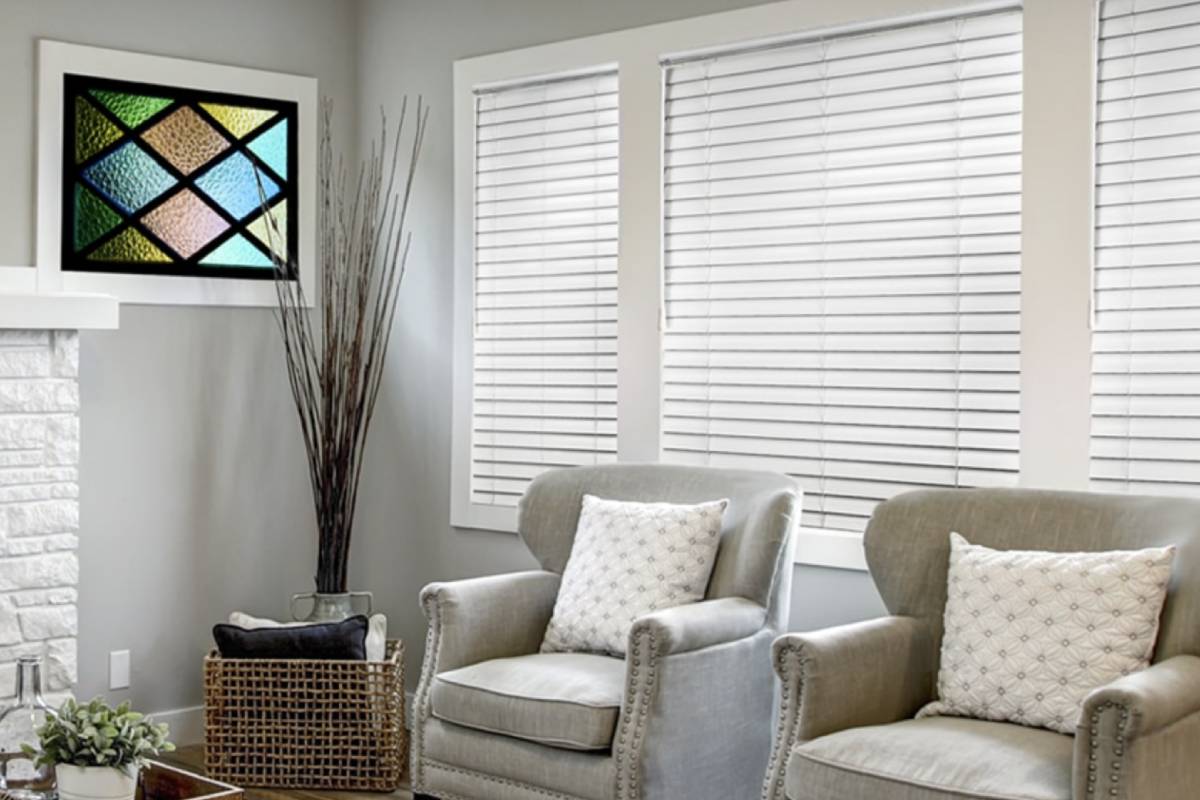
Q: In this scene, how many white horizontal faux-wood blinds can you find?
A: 3